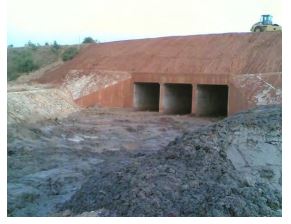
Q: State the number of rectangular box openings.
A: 3